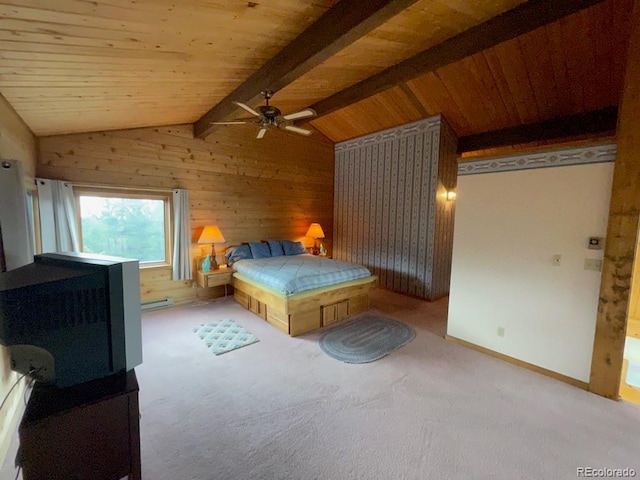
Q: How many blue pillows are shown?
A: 4